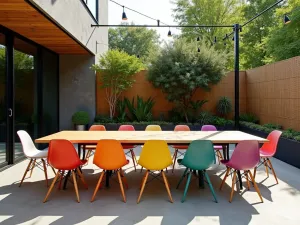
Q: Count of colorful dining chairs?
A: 12